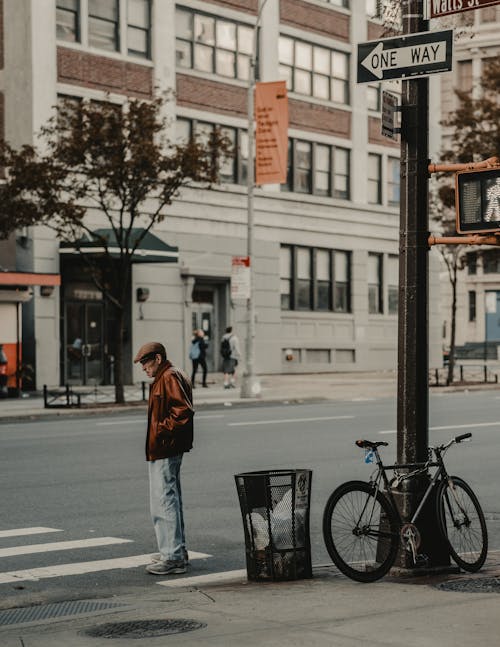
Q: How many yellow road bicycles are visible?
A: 0